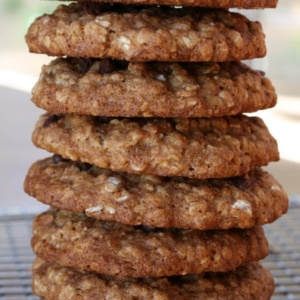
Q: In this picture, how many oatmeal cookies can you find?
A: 7